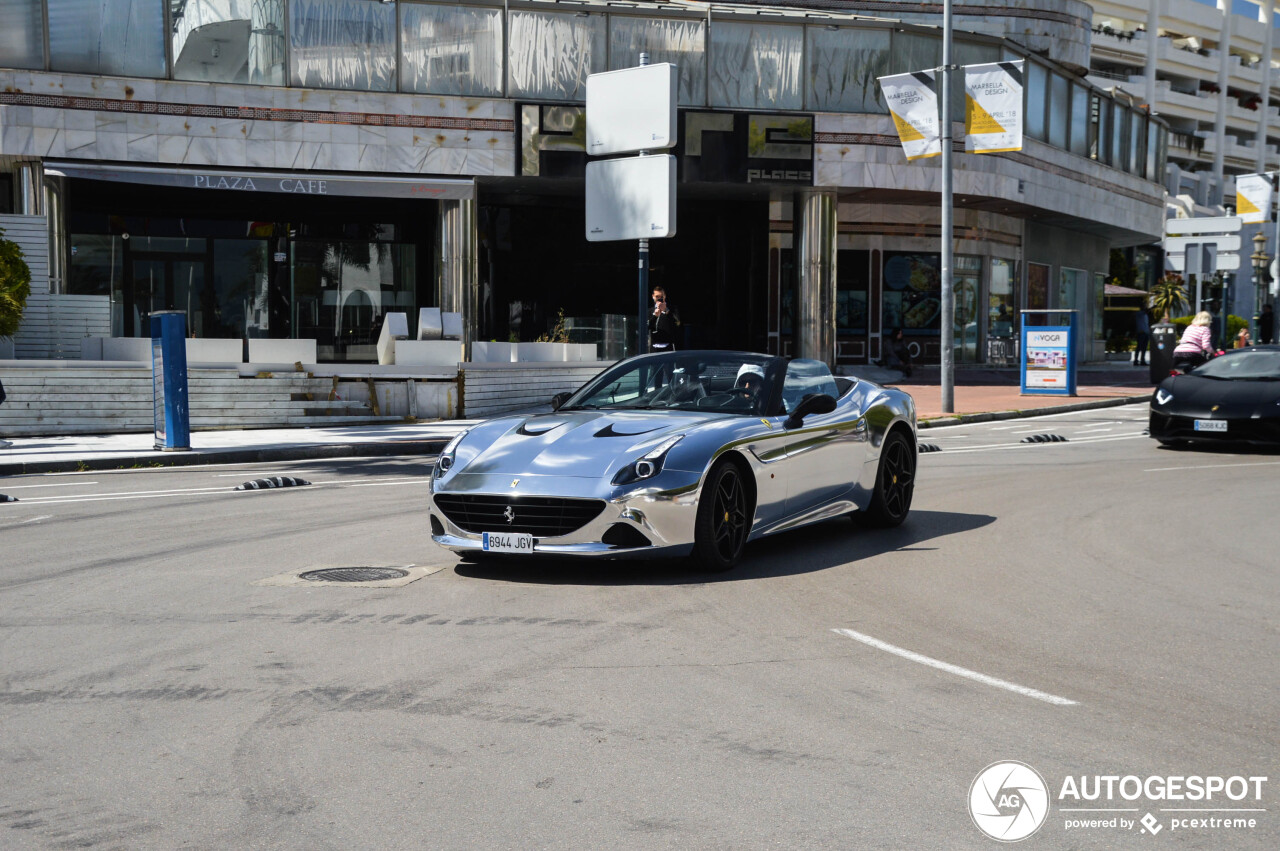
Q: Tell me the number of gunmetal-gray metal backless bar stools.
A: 0